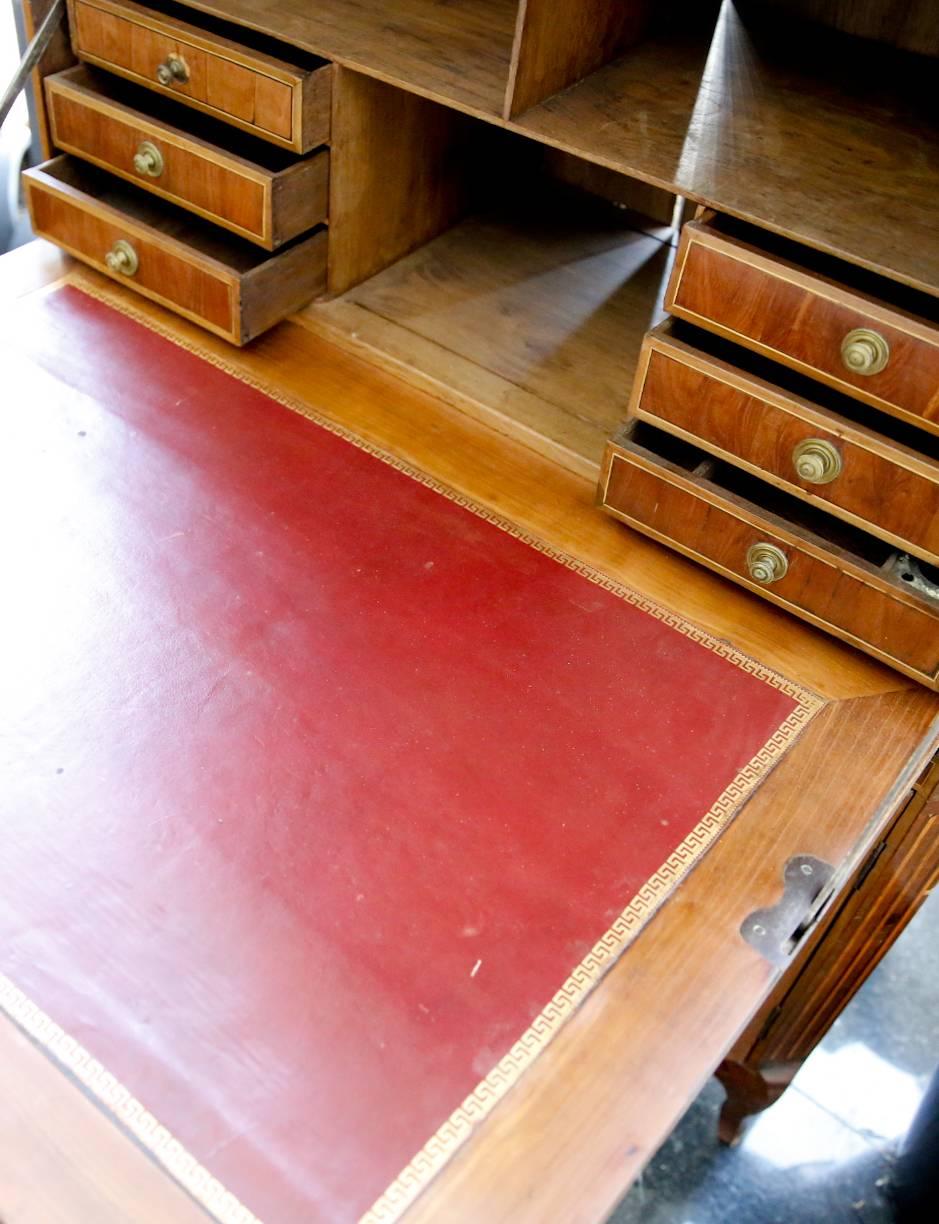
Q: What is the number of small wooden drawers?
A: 6